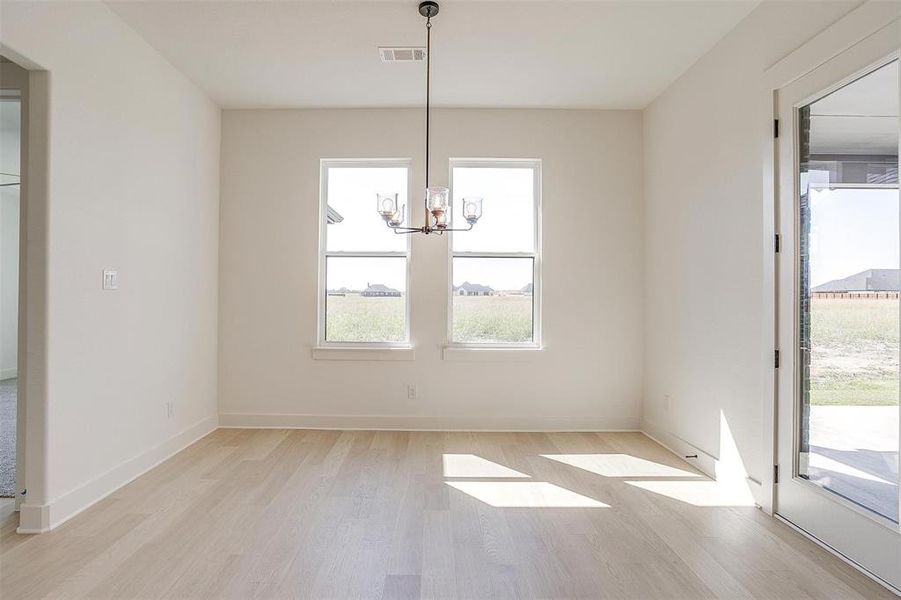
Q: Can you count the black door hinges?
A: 4